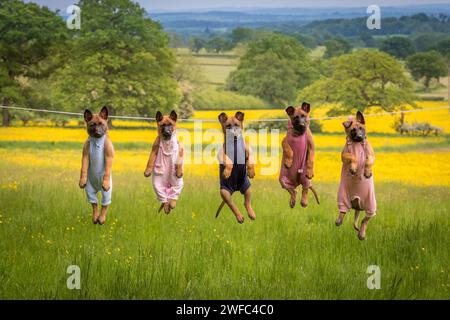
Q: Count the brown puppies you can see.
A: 5